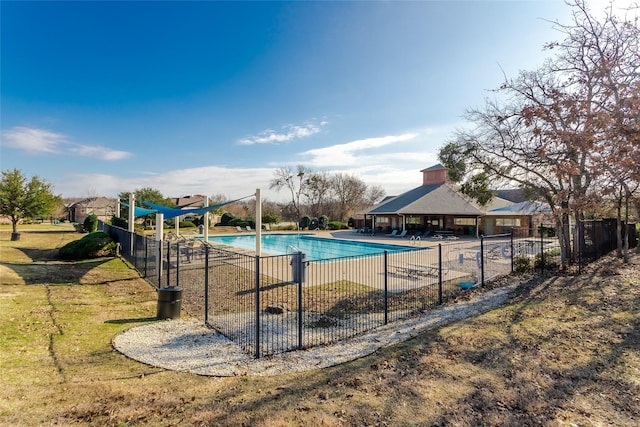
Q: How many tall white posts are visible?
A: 6